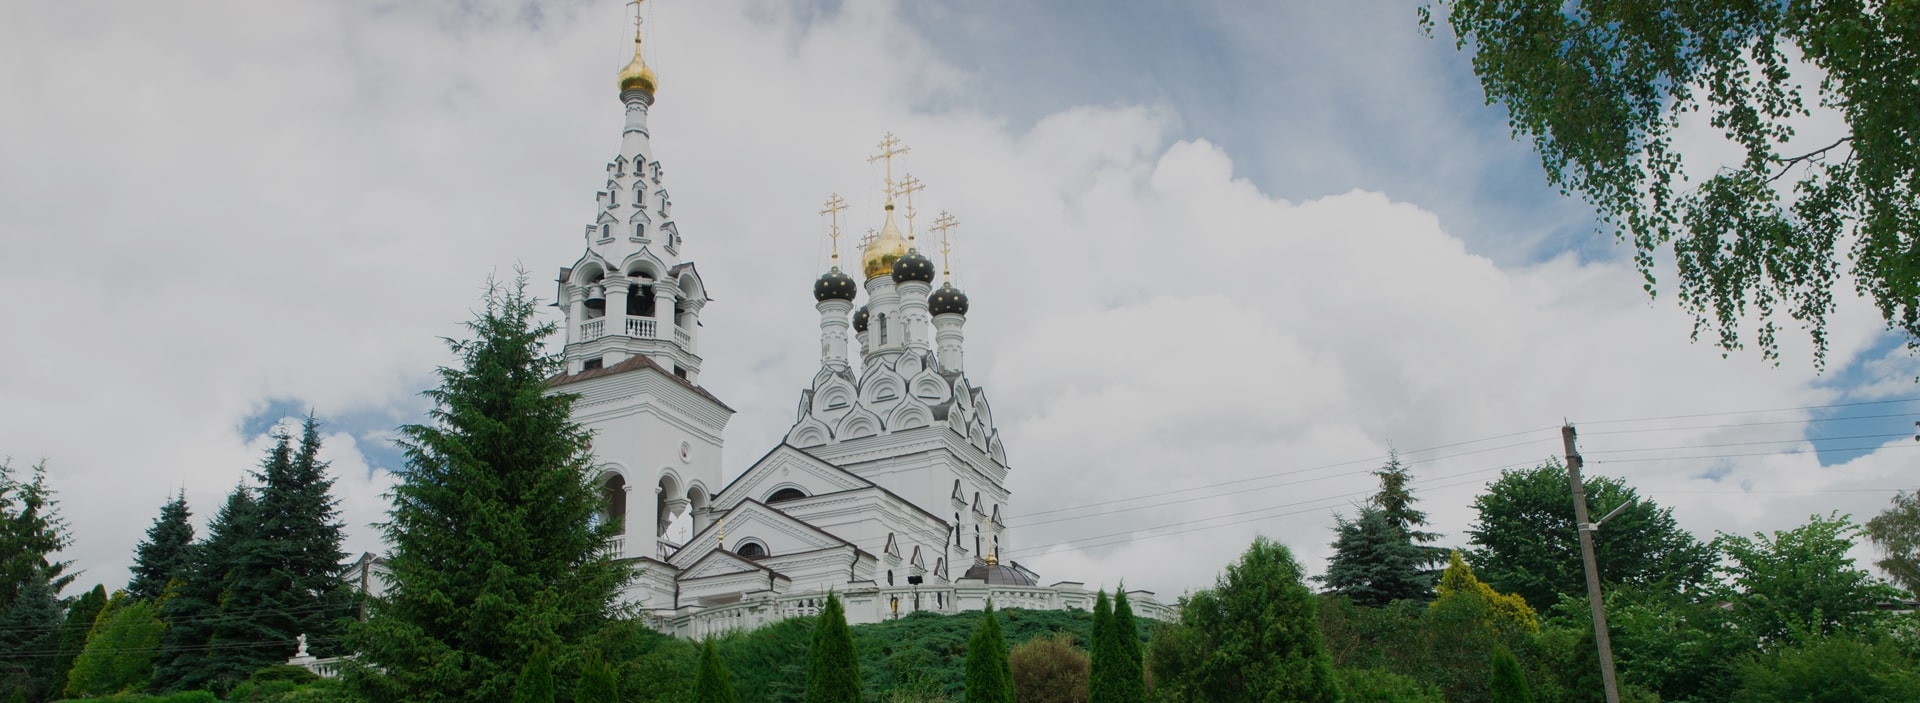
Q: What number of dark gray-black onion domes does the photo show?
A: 4